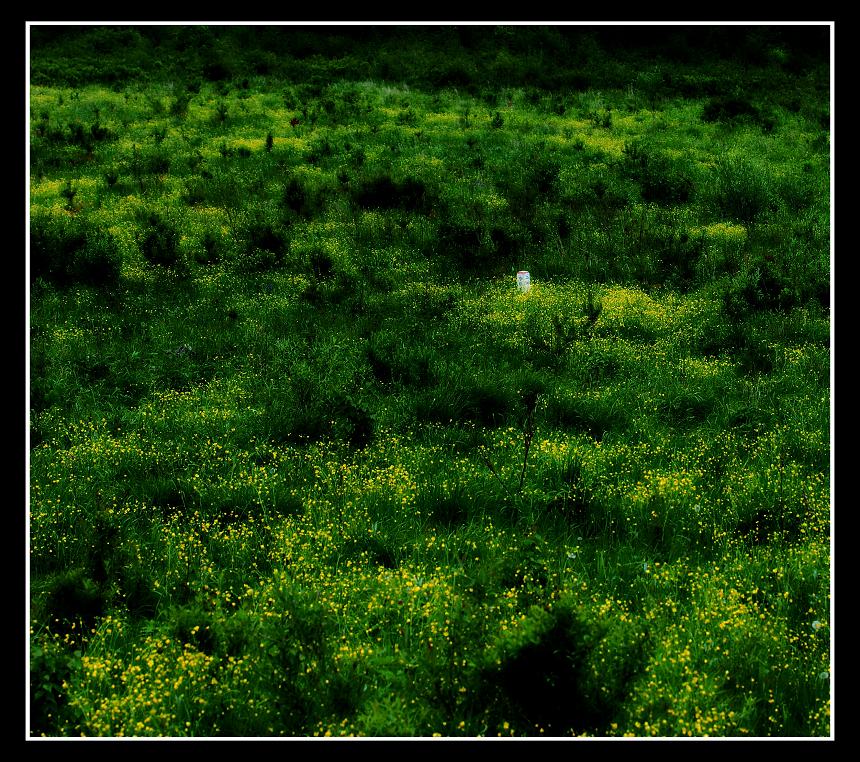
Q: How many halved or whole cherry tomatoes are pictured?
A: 0